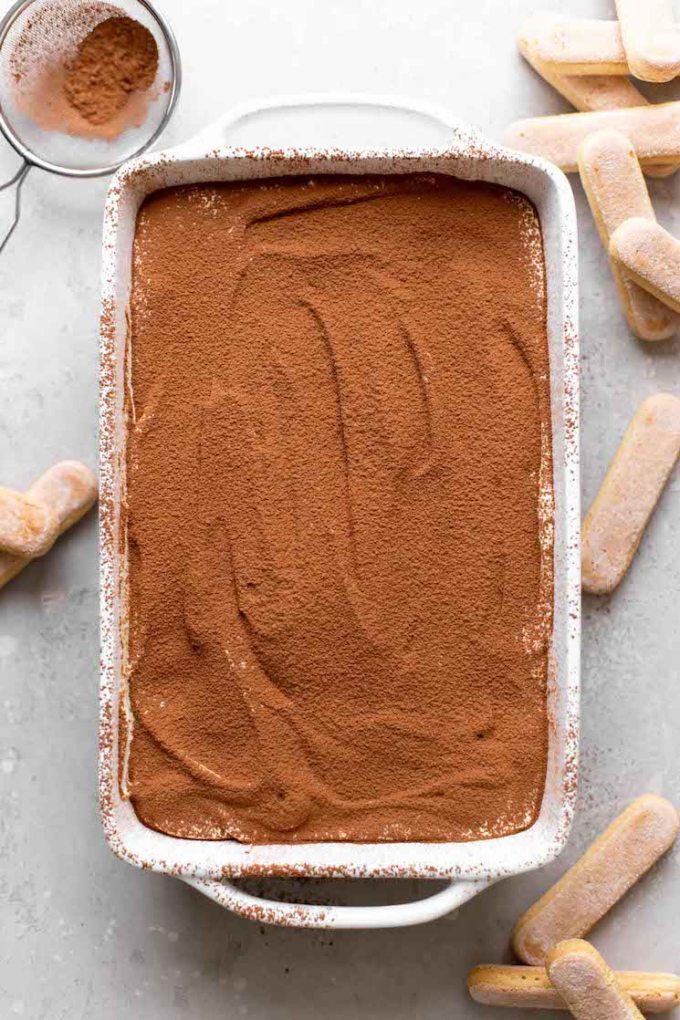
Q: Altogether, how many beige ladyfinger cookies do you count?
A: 12